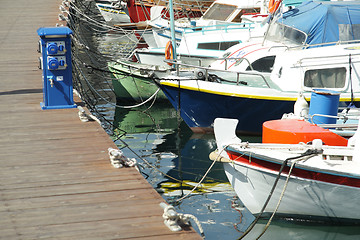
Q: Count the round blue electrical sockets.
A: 2